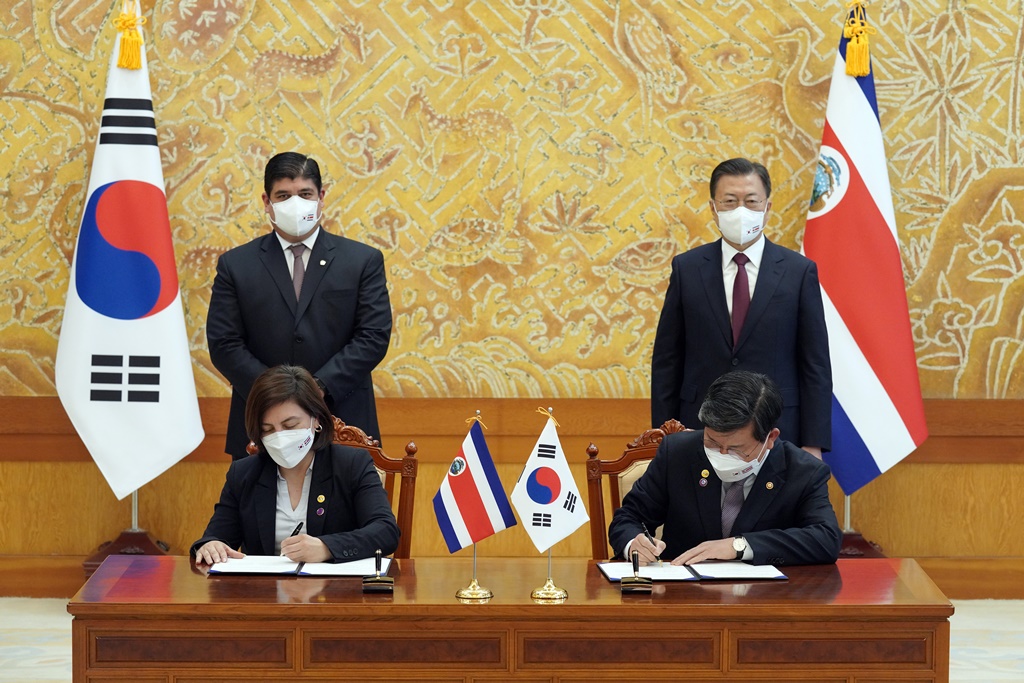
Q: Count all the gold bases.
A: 2